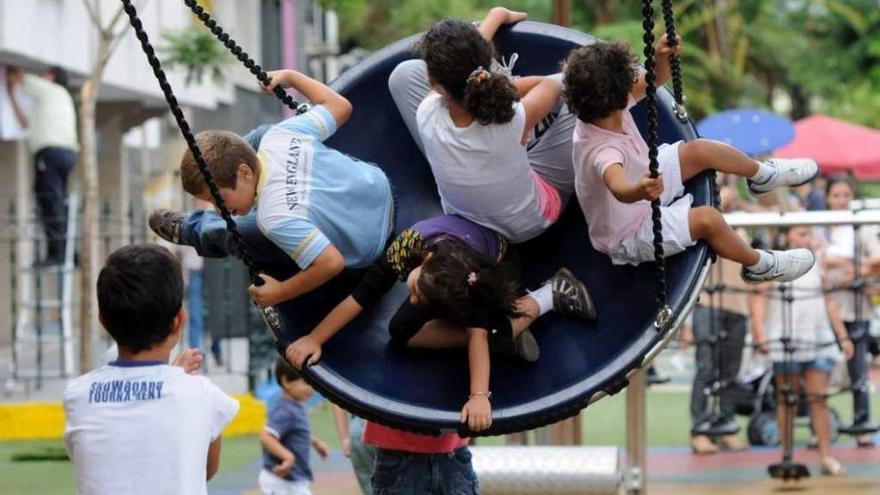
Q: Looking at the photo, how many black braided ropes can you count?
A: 4